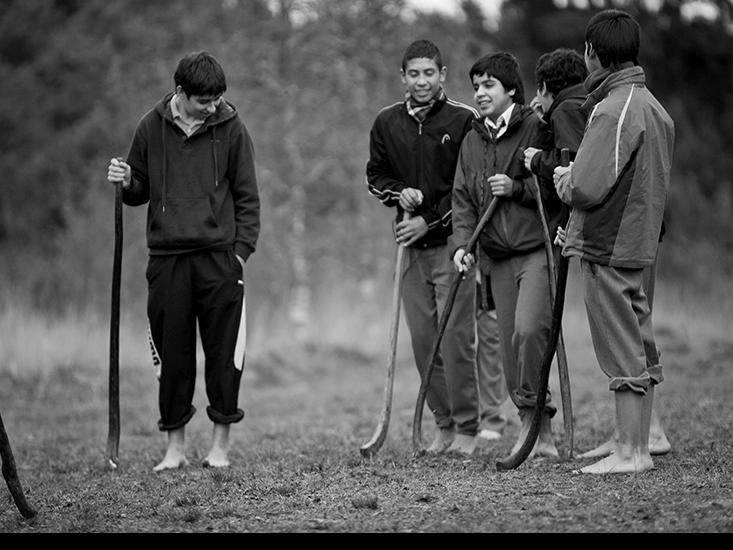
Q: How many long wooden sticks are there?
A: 6